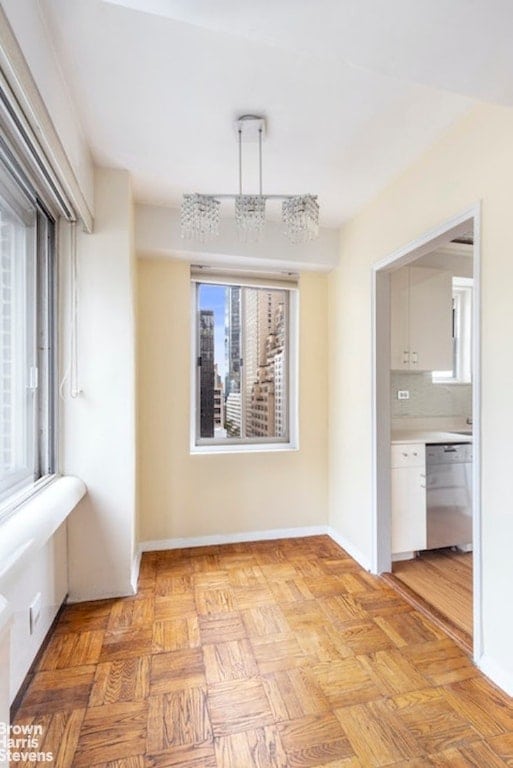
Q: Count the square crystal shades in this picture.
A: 3